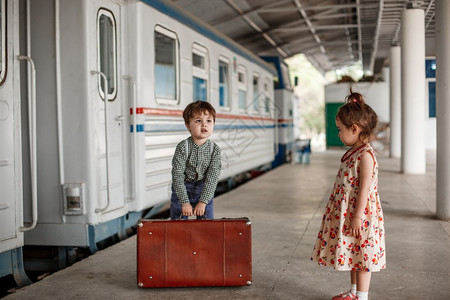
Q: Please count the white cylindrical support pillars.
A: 3